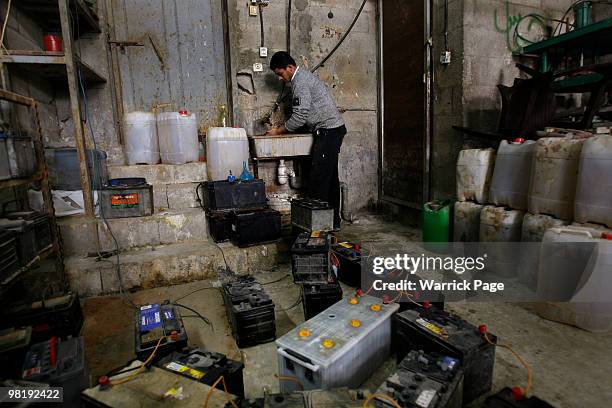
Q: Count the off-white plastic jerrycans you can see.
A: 11